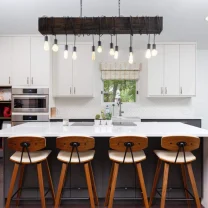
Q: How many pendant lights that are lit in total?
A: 11